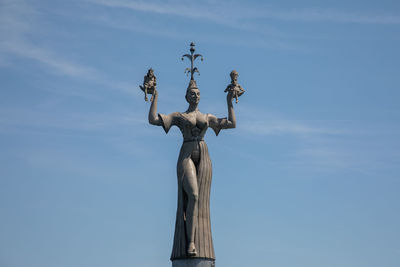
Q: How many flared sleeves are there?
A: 2